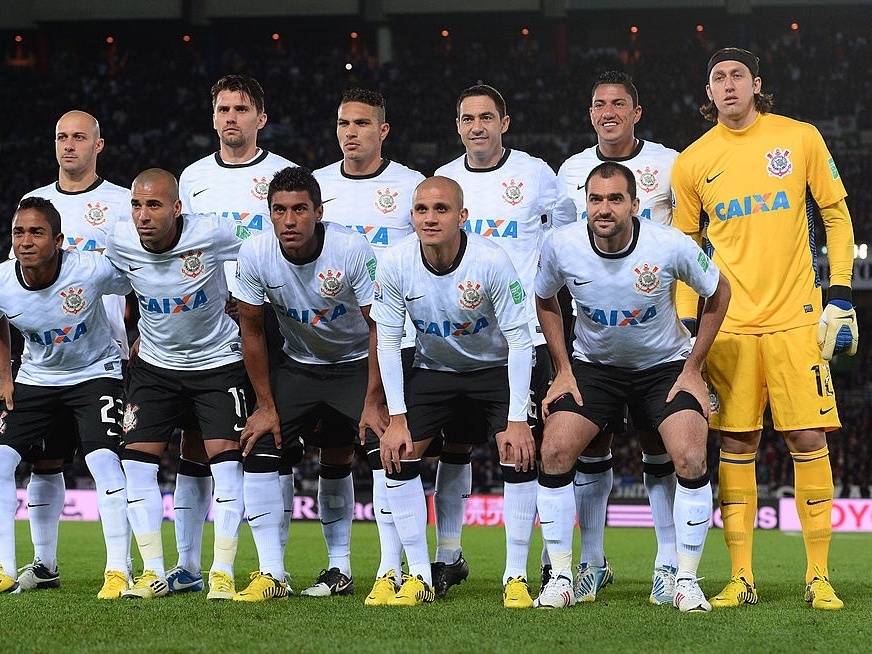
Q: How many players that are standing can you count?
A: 6